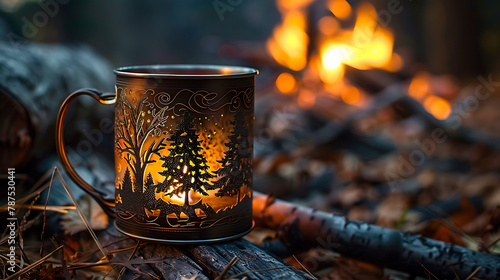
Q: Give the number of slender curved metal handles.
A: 1